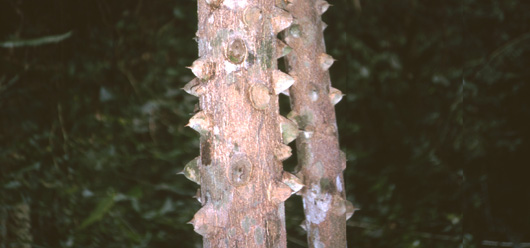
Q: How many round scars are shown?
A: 4